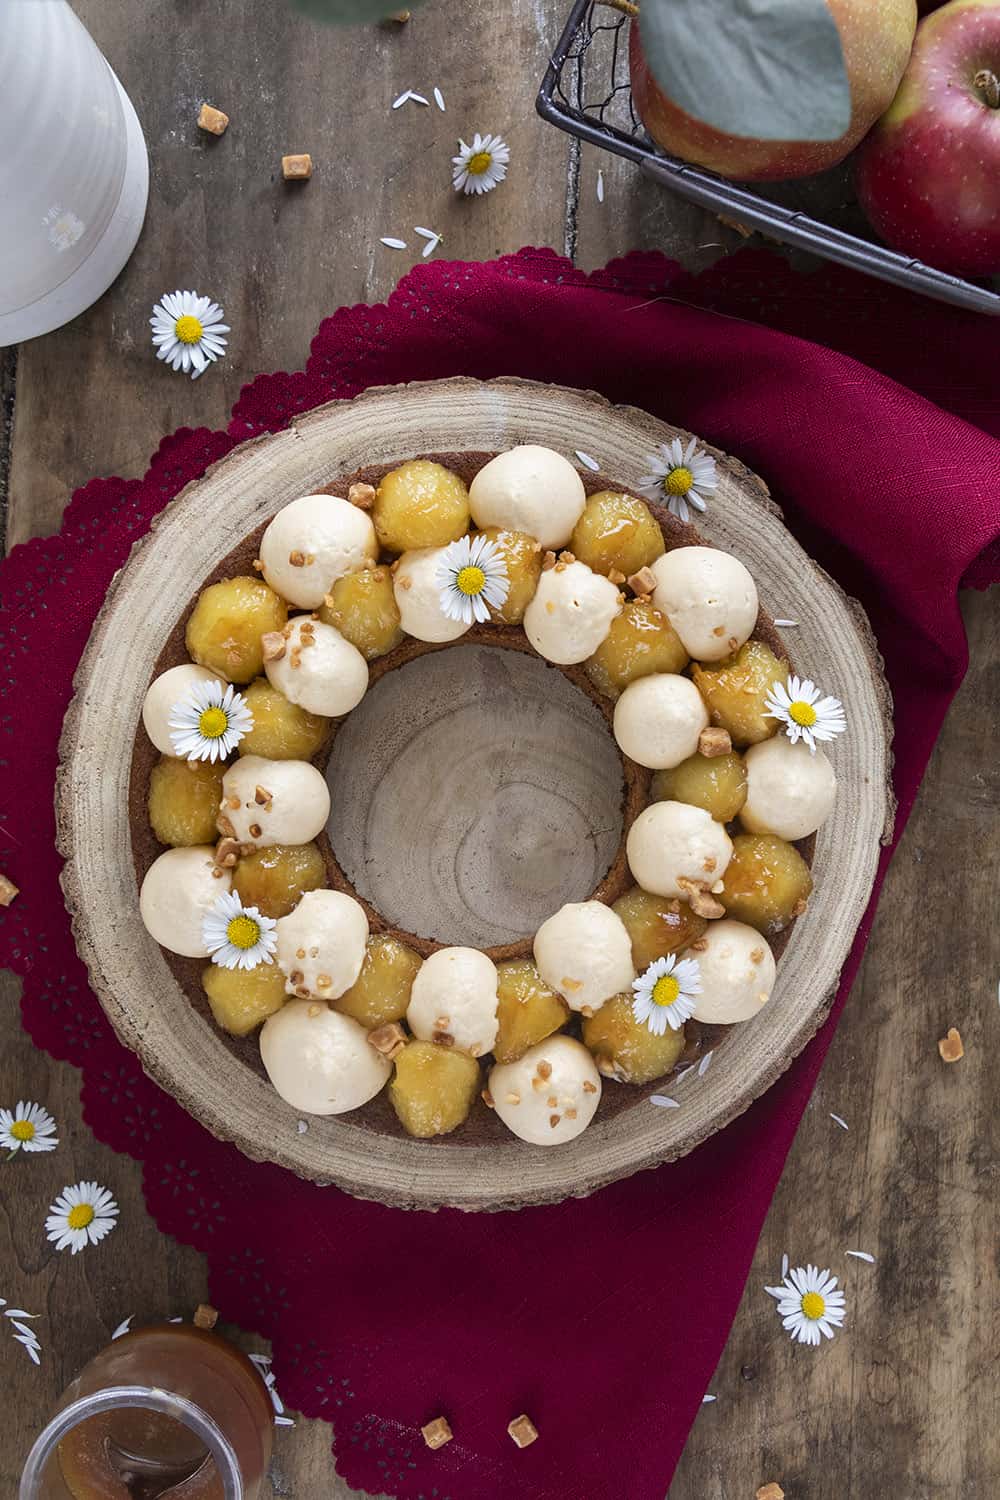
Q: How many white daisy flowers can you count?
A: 11